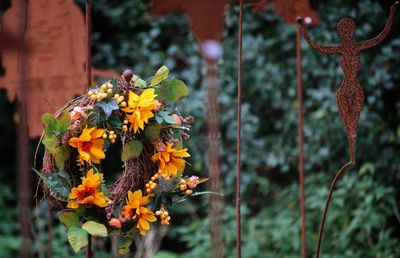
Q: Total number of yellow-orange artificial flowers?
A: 5